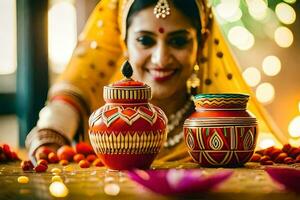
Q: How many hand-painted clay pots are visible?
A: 2